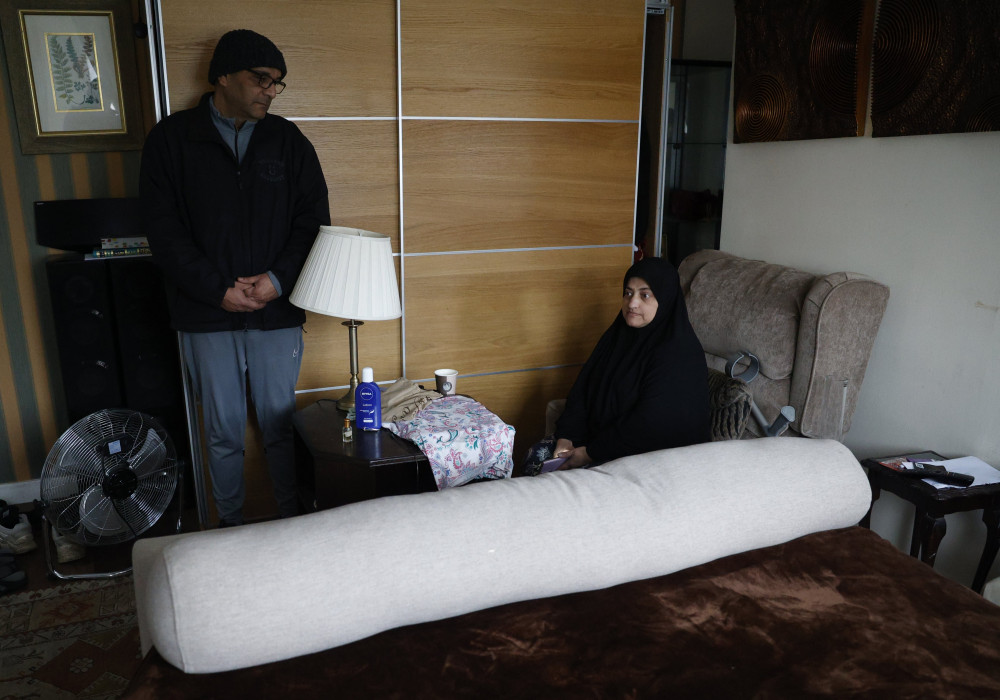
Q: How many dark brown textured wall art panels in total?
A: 2